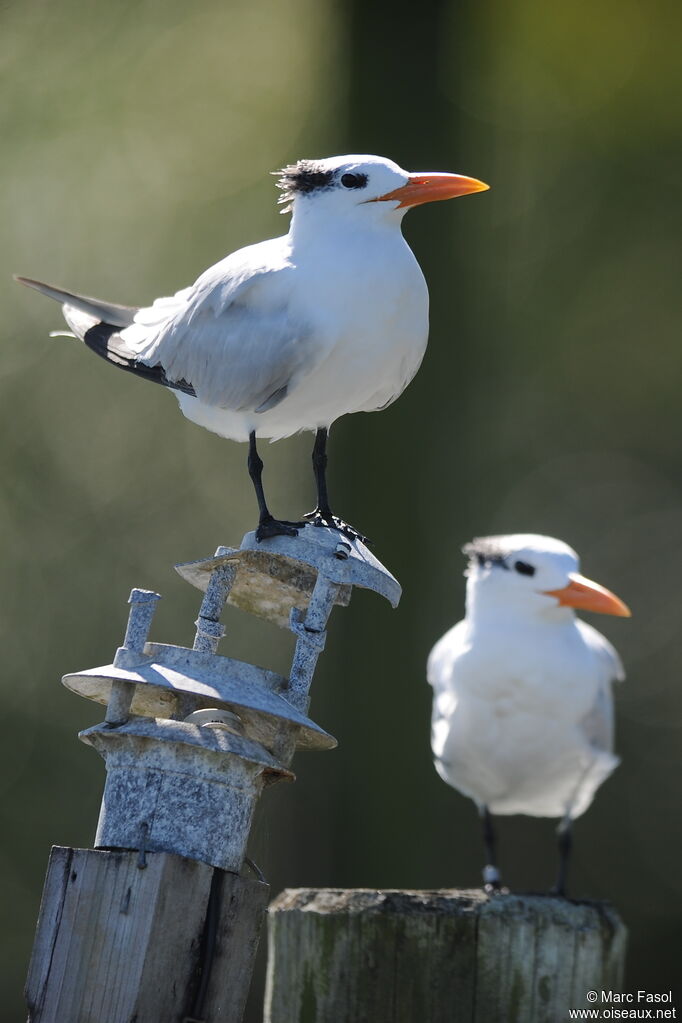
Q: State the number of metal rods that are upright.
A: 3